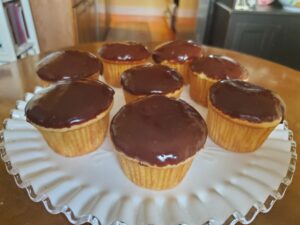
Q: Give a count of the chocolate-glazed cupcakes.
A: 8